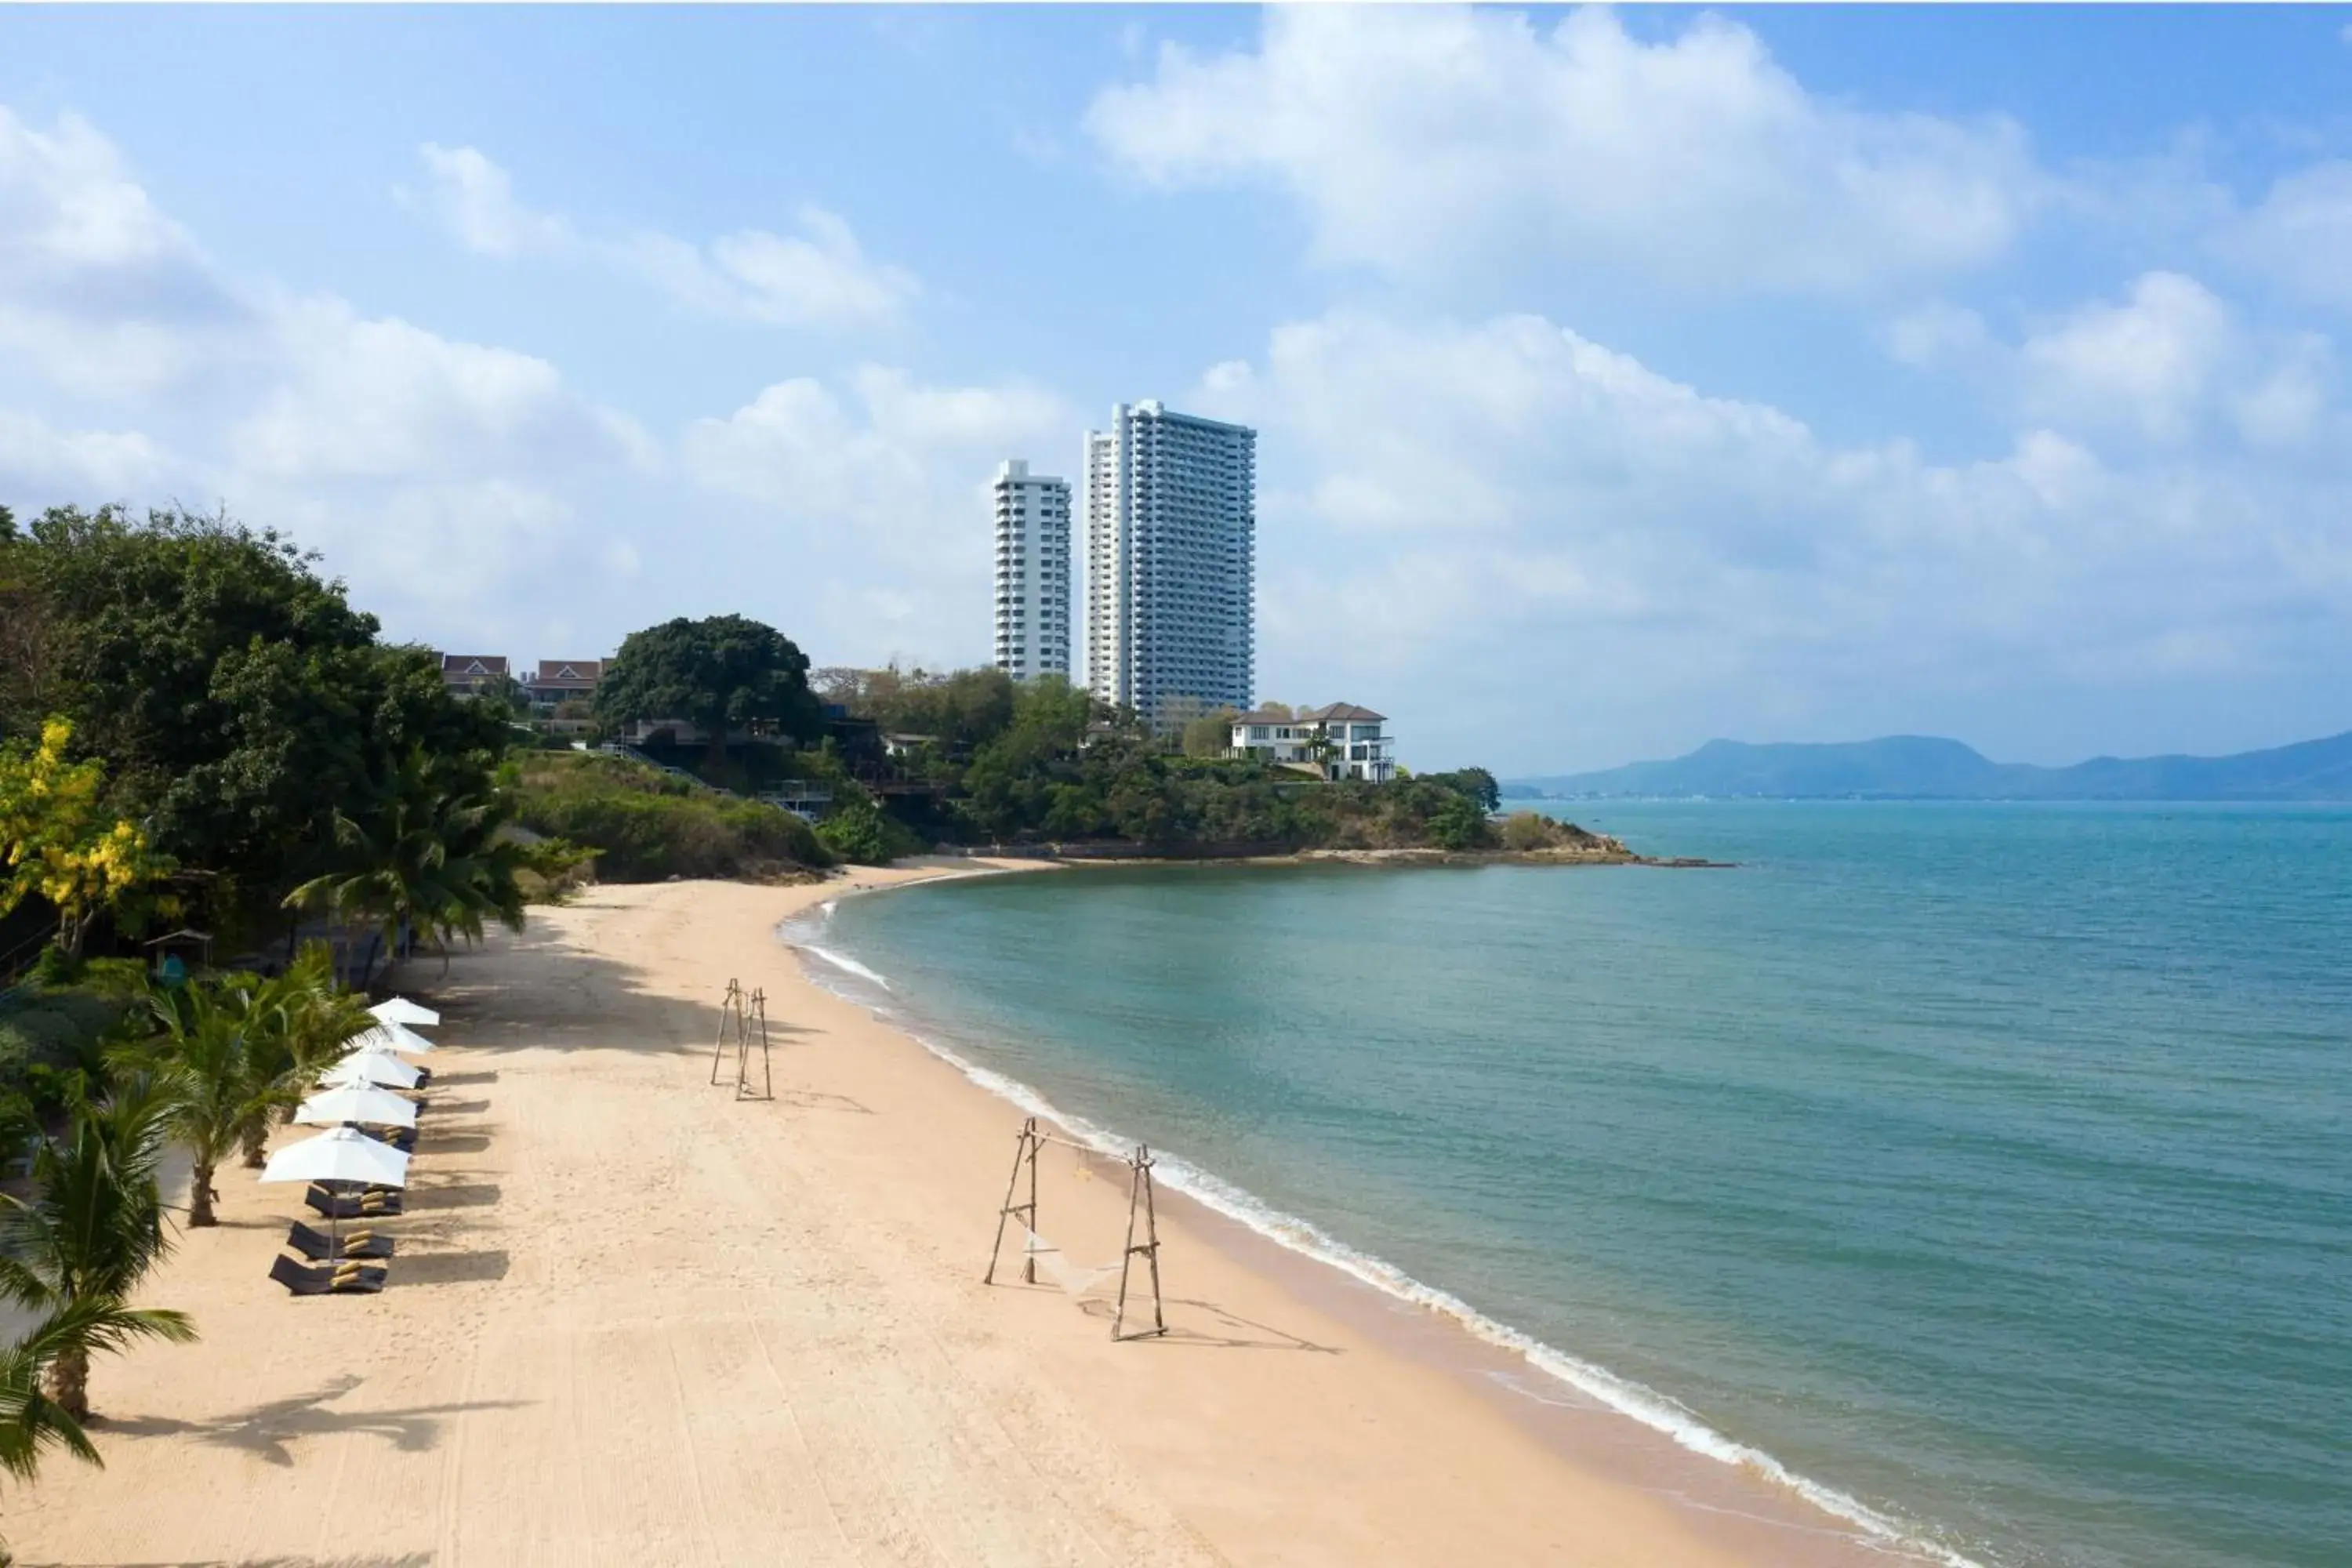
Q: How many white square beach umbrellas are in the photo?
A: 5